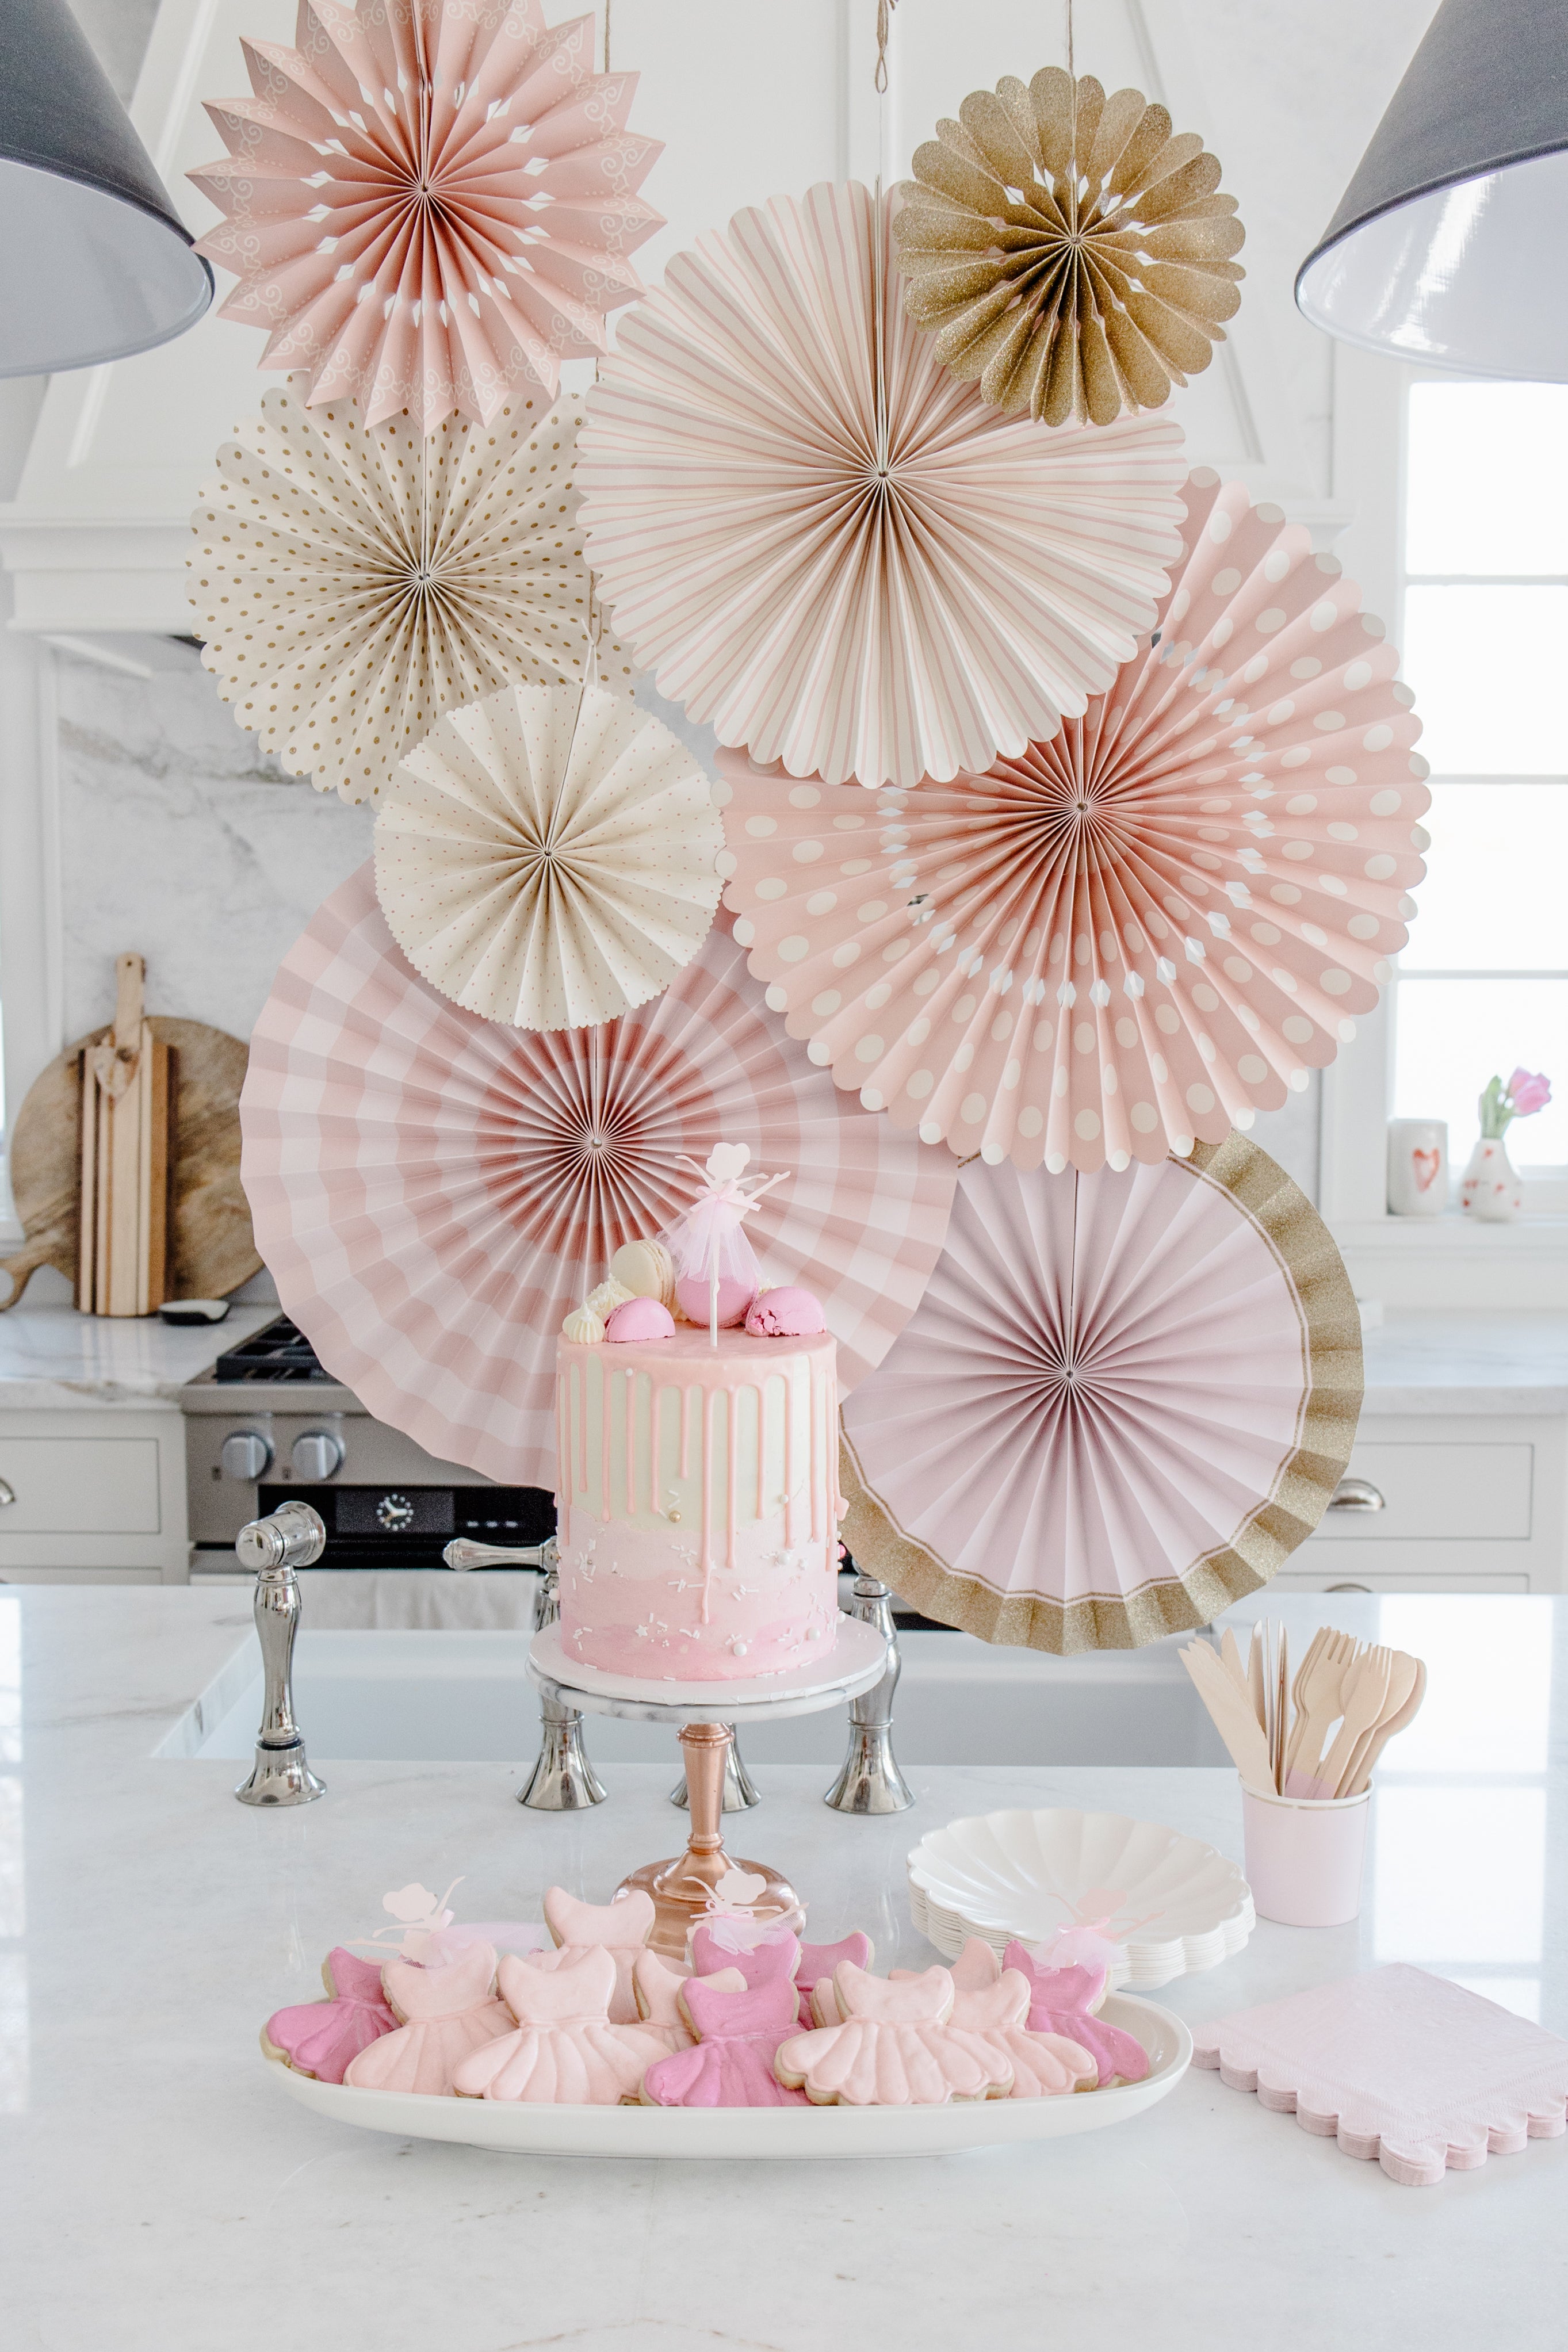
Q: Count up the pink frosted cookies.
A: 13